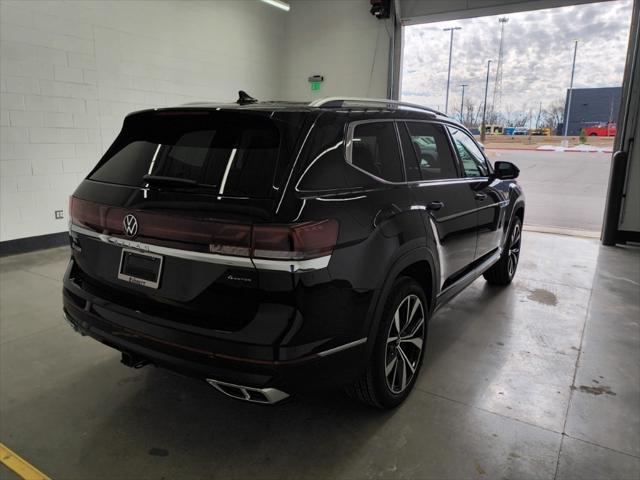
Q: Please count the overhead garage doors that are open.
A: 1